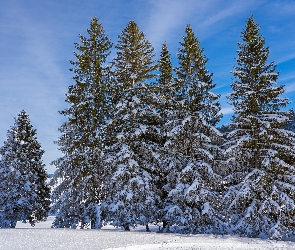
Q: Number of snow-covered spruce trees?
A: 6